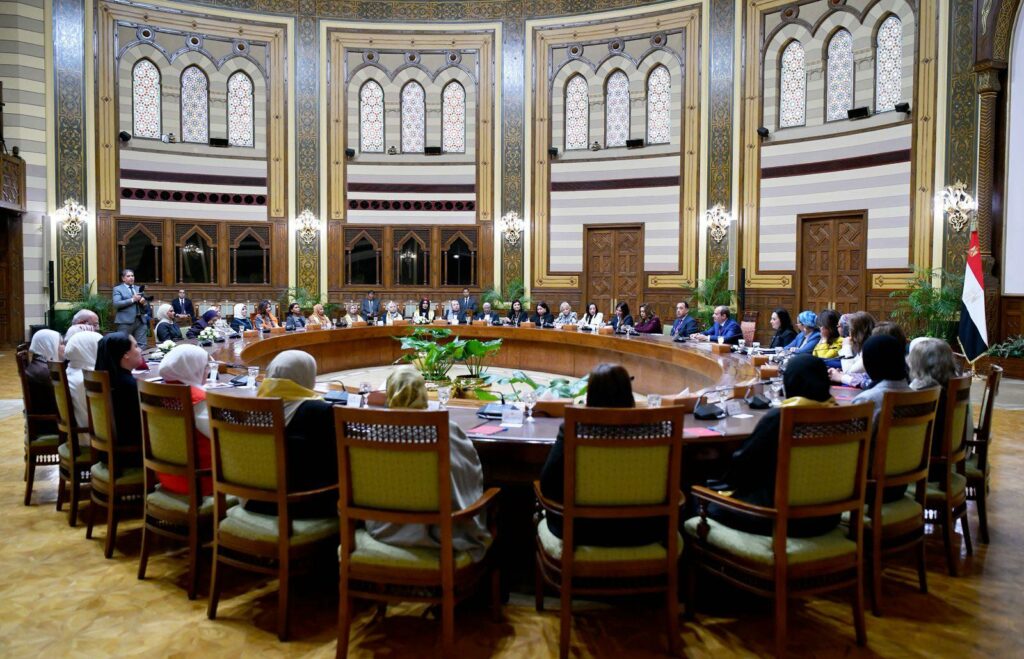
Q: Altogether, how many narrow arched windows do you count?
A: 12